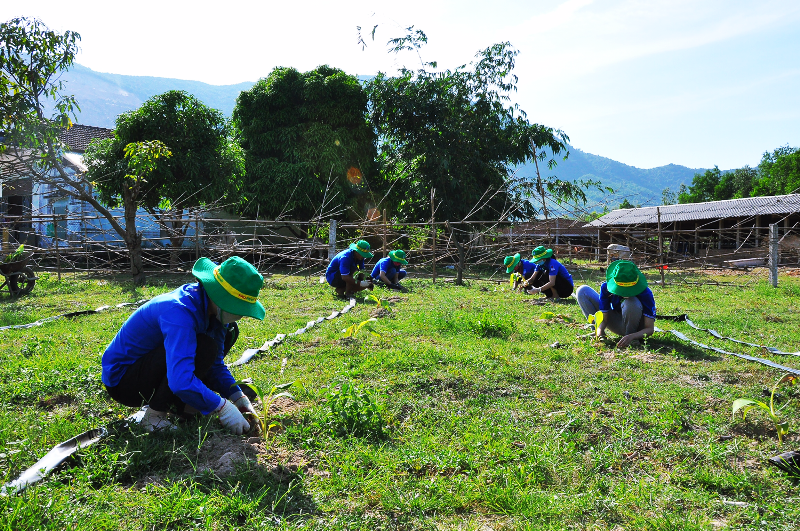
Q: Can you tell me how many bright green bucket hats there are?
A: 6